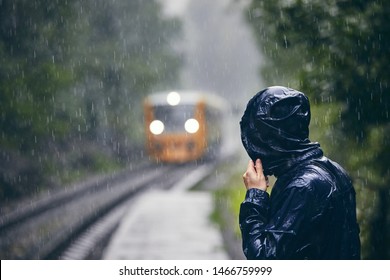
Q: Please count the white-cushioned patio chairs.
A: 0